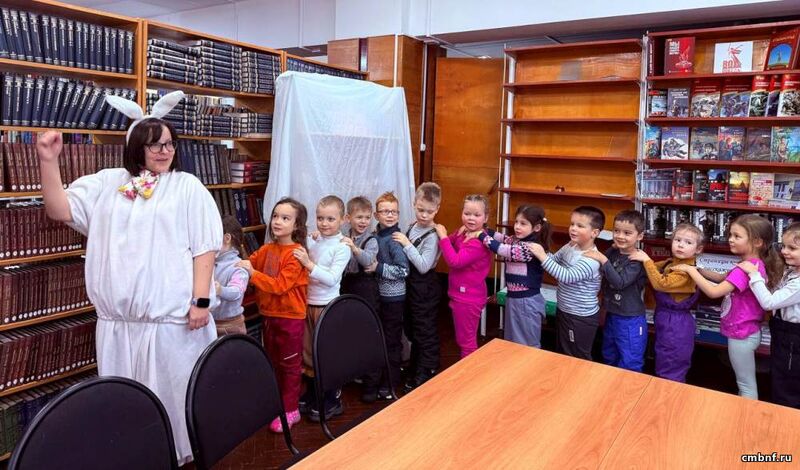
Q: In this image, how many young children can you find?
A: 13